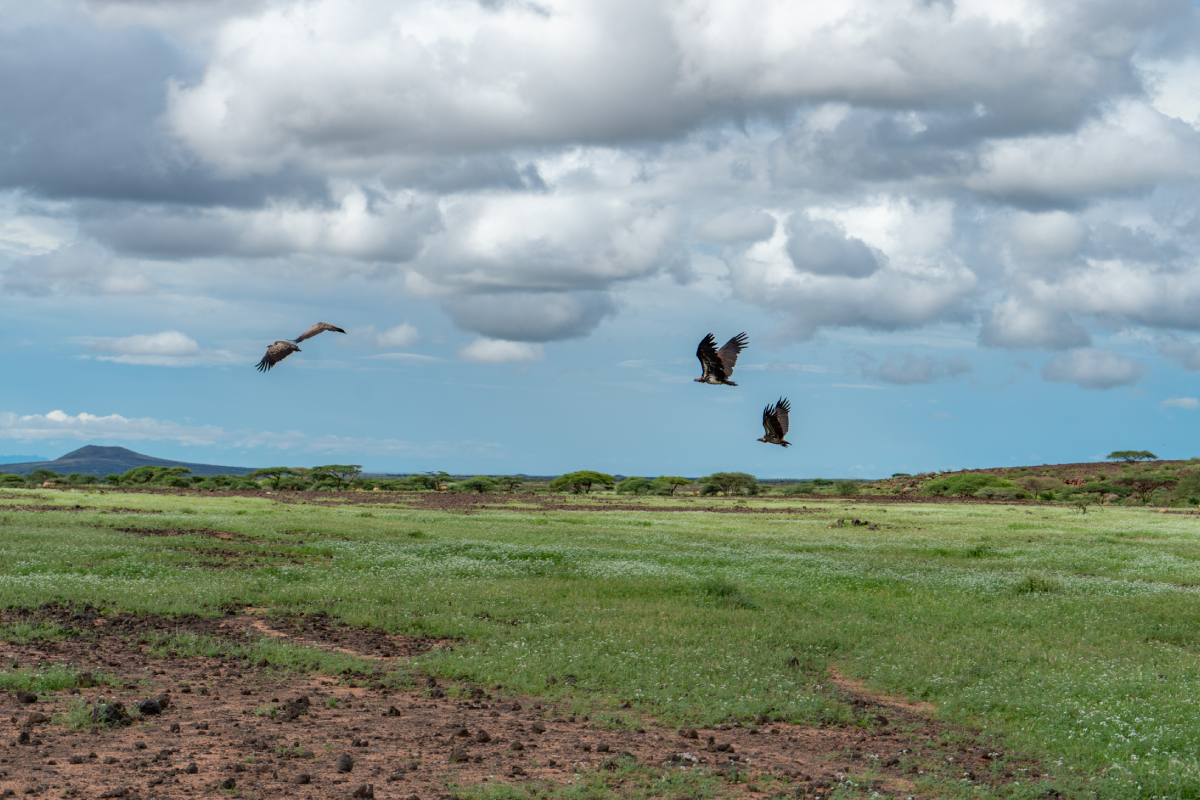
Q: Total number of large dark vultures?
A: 3